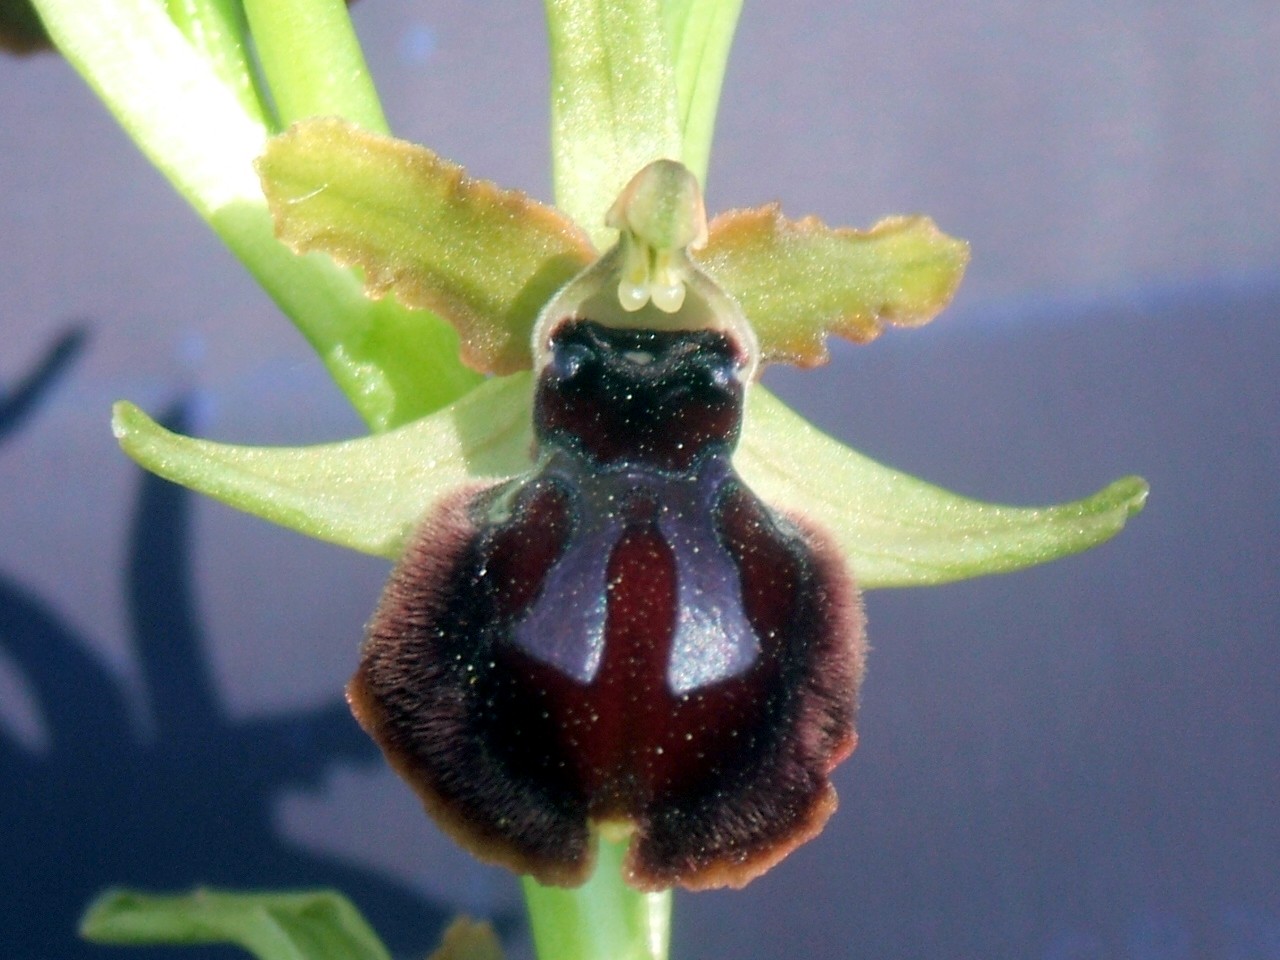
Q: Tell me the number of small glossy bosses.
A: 2